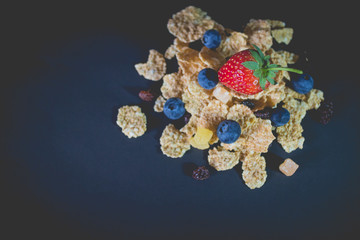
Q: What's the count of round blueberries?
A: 6